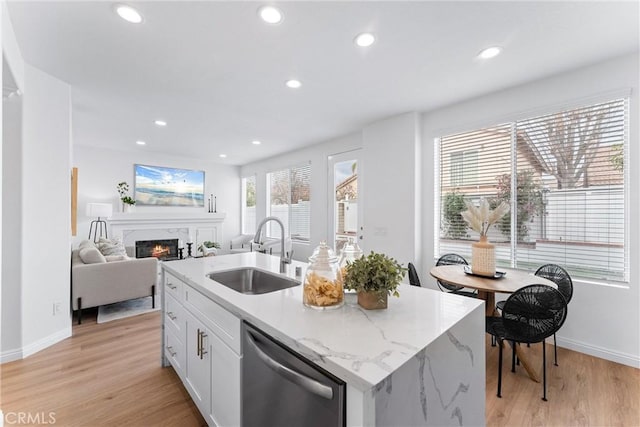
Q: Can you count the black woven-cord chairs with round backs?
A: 4